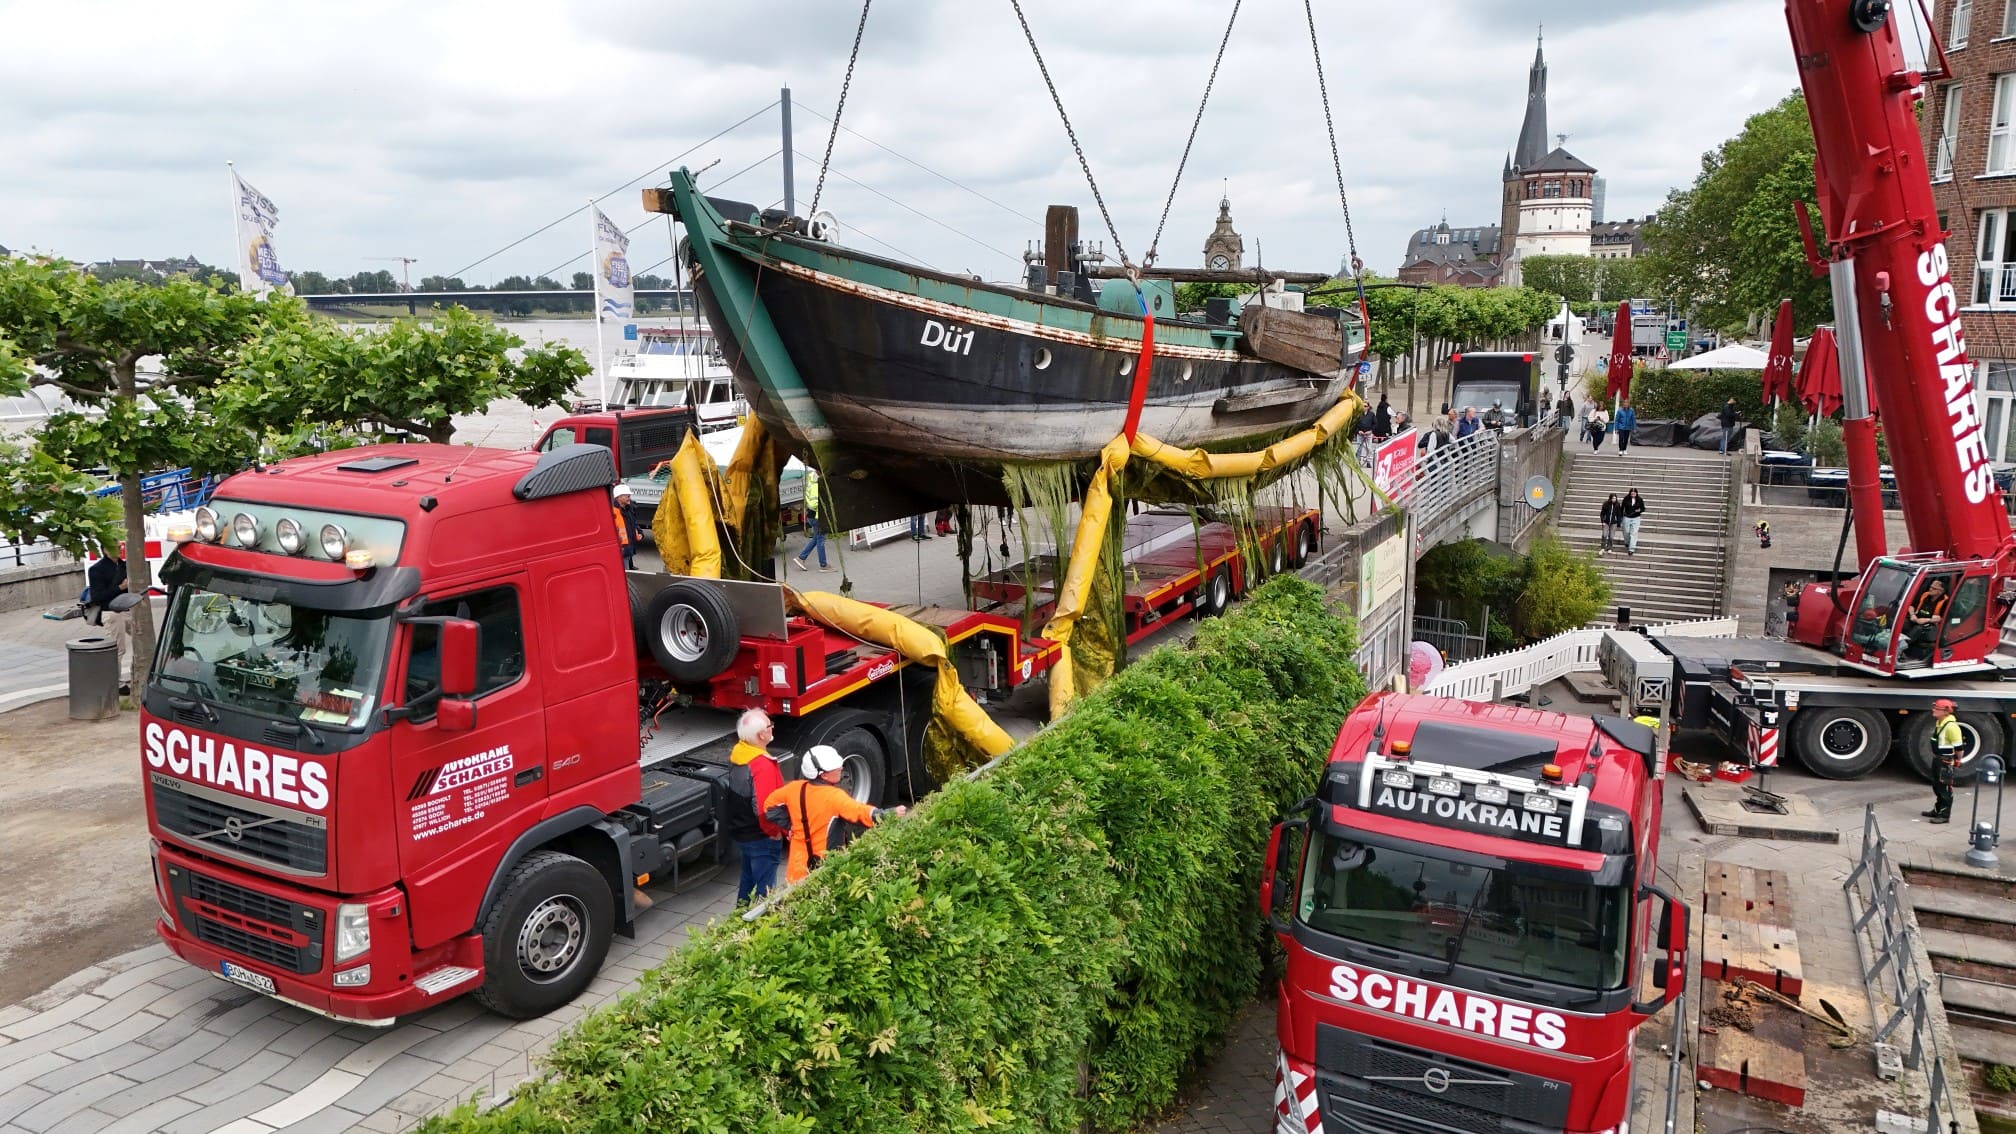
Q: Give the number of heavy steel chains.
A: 4